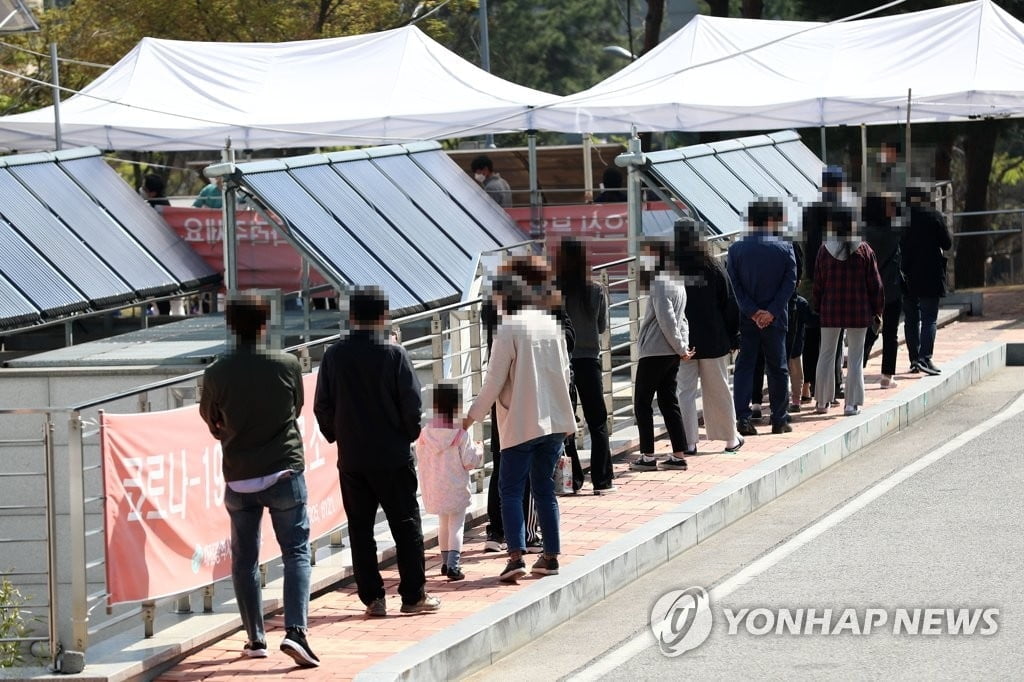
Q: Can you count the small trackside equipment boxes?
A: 0